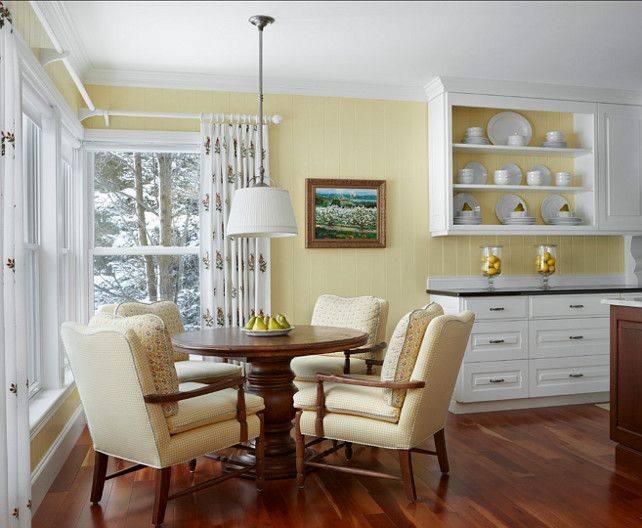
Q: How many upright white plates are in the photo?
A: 7